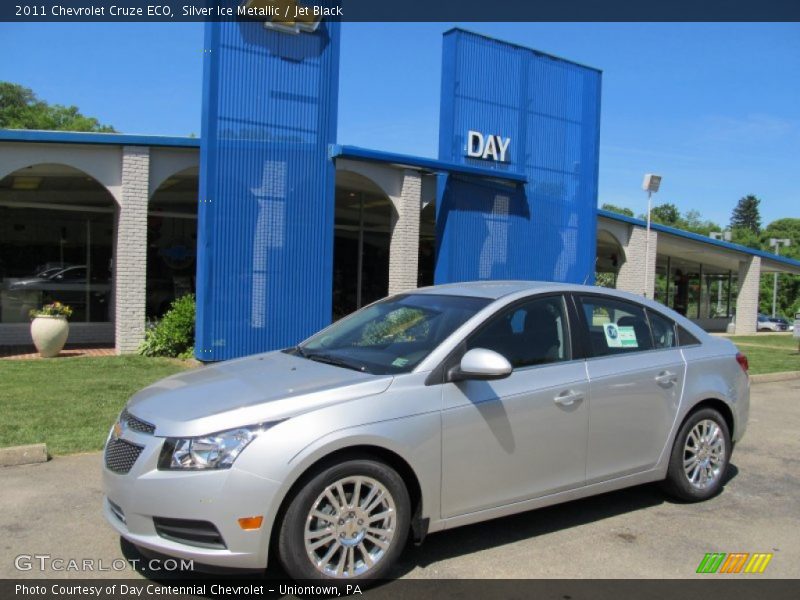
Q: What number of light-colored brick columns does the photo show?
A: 4